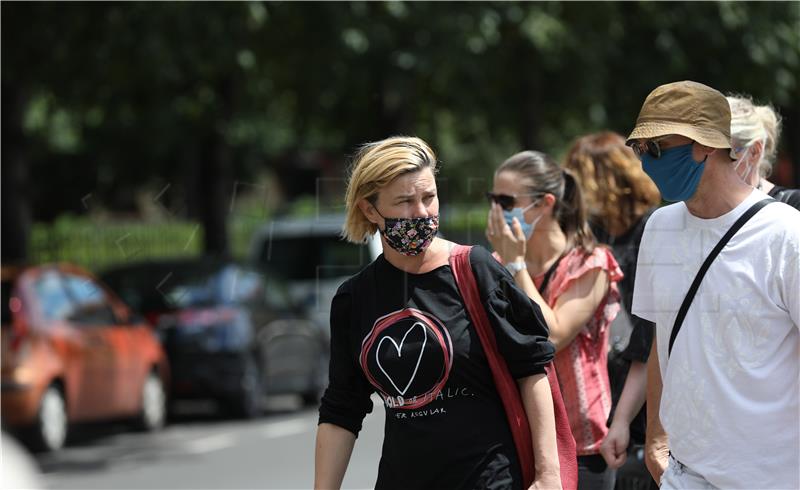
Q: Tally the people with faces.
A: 3